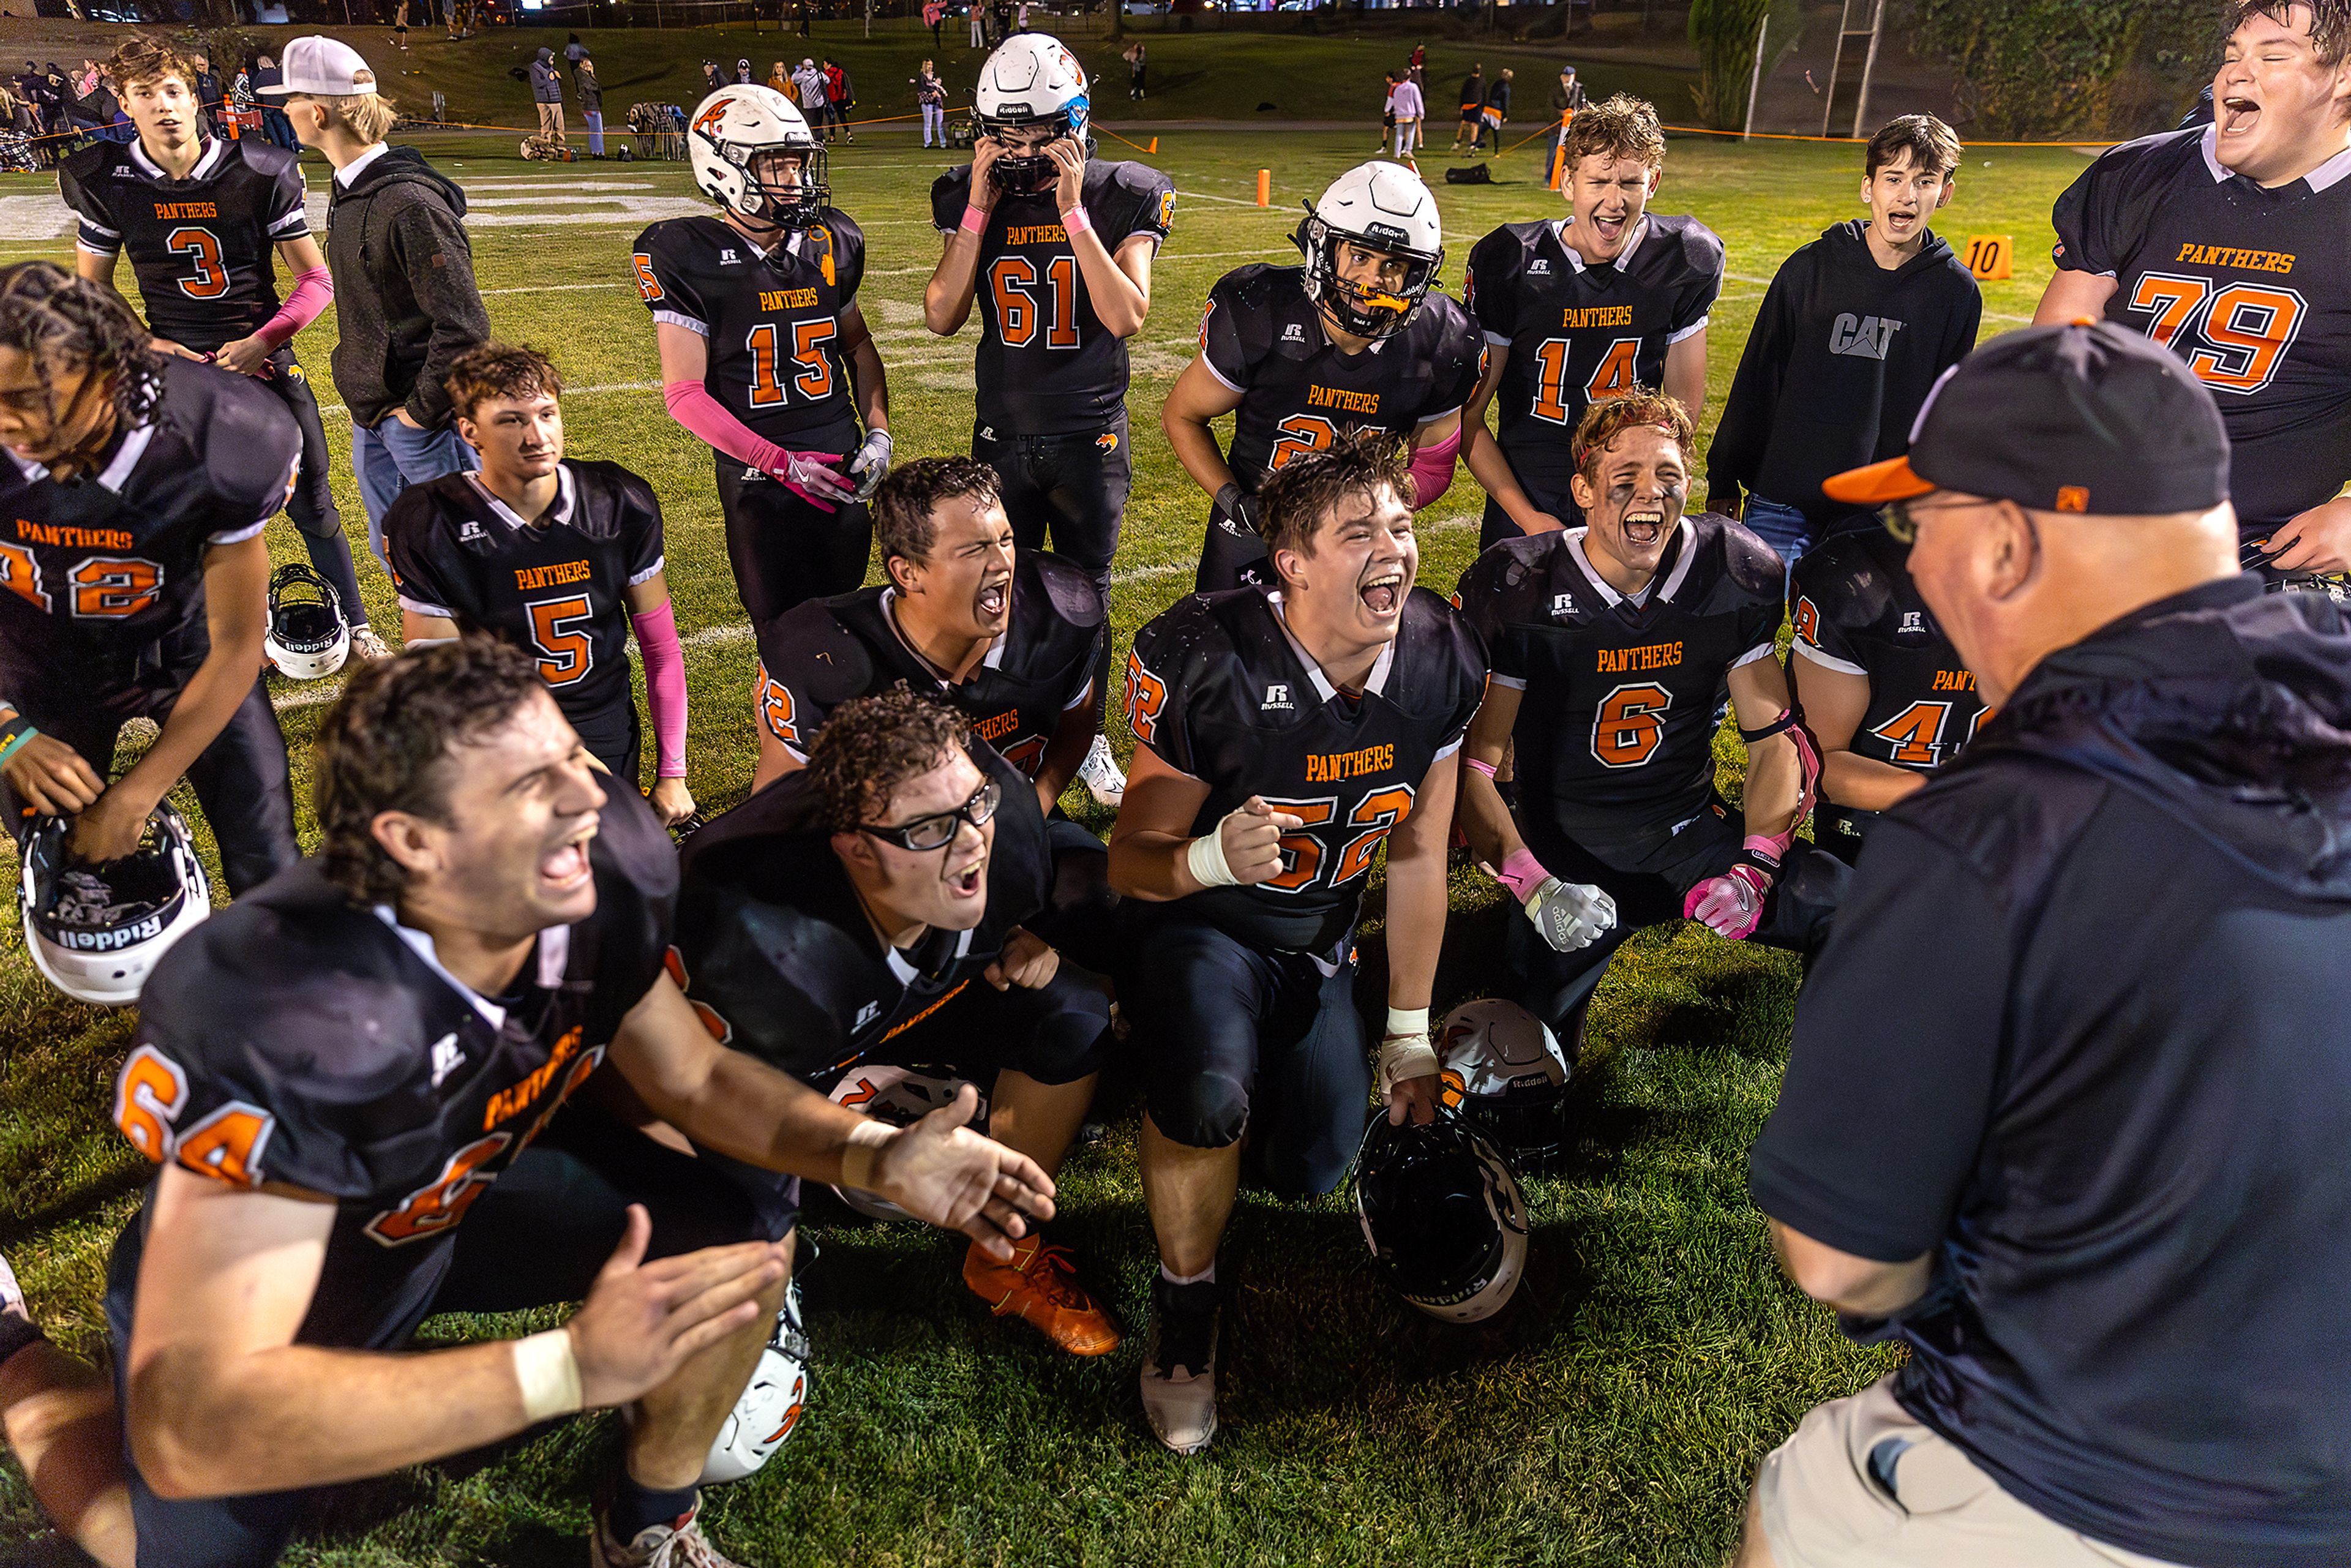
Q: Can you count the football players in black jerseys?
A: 14